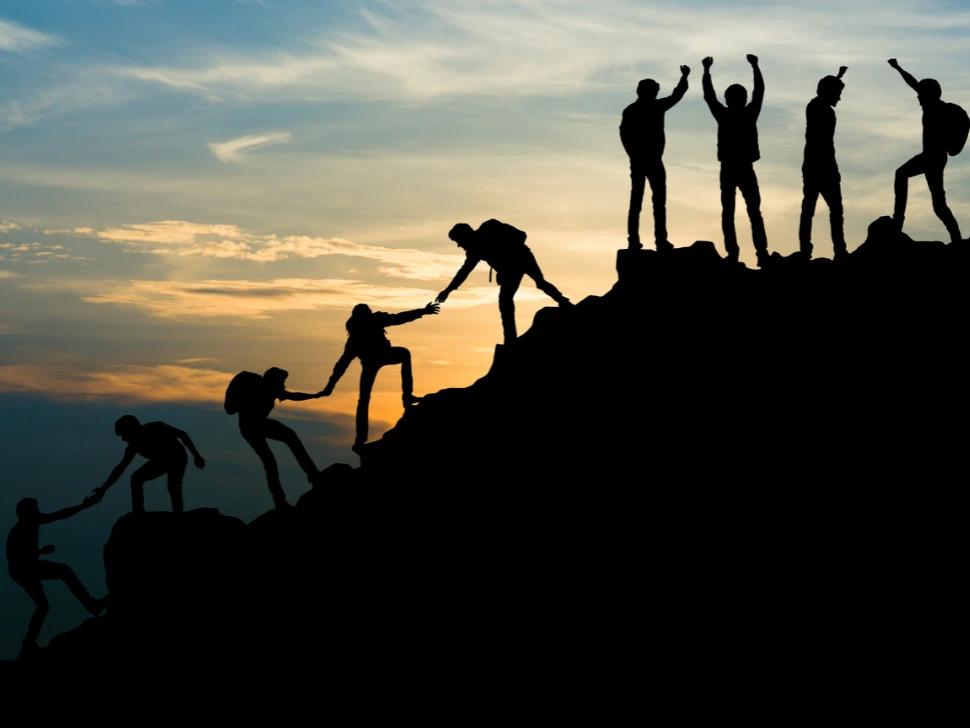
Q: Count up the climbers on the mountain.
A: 9